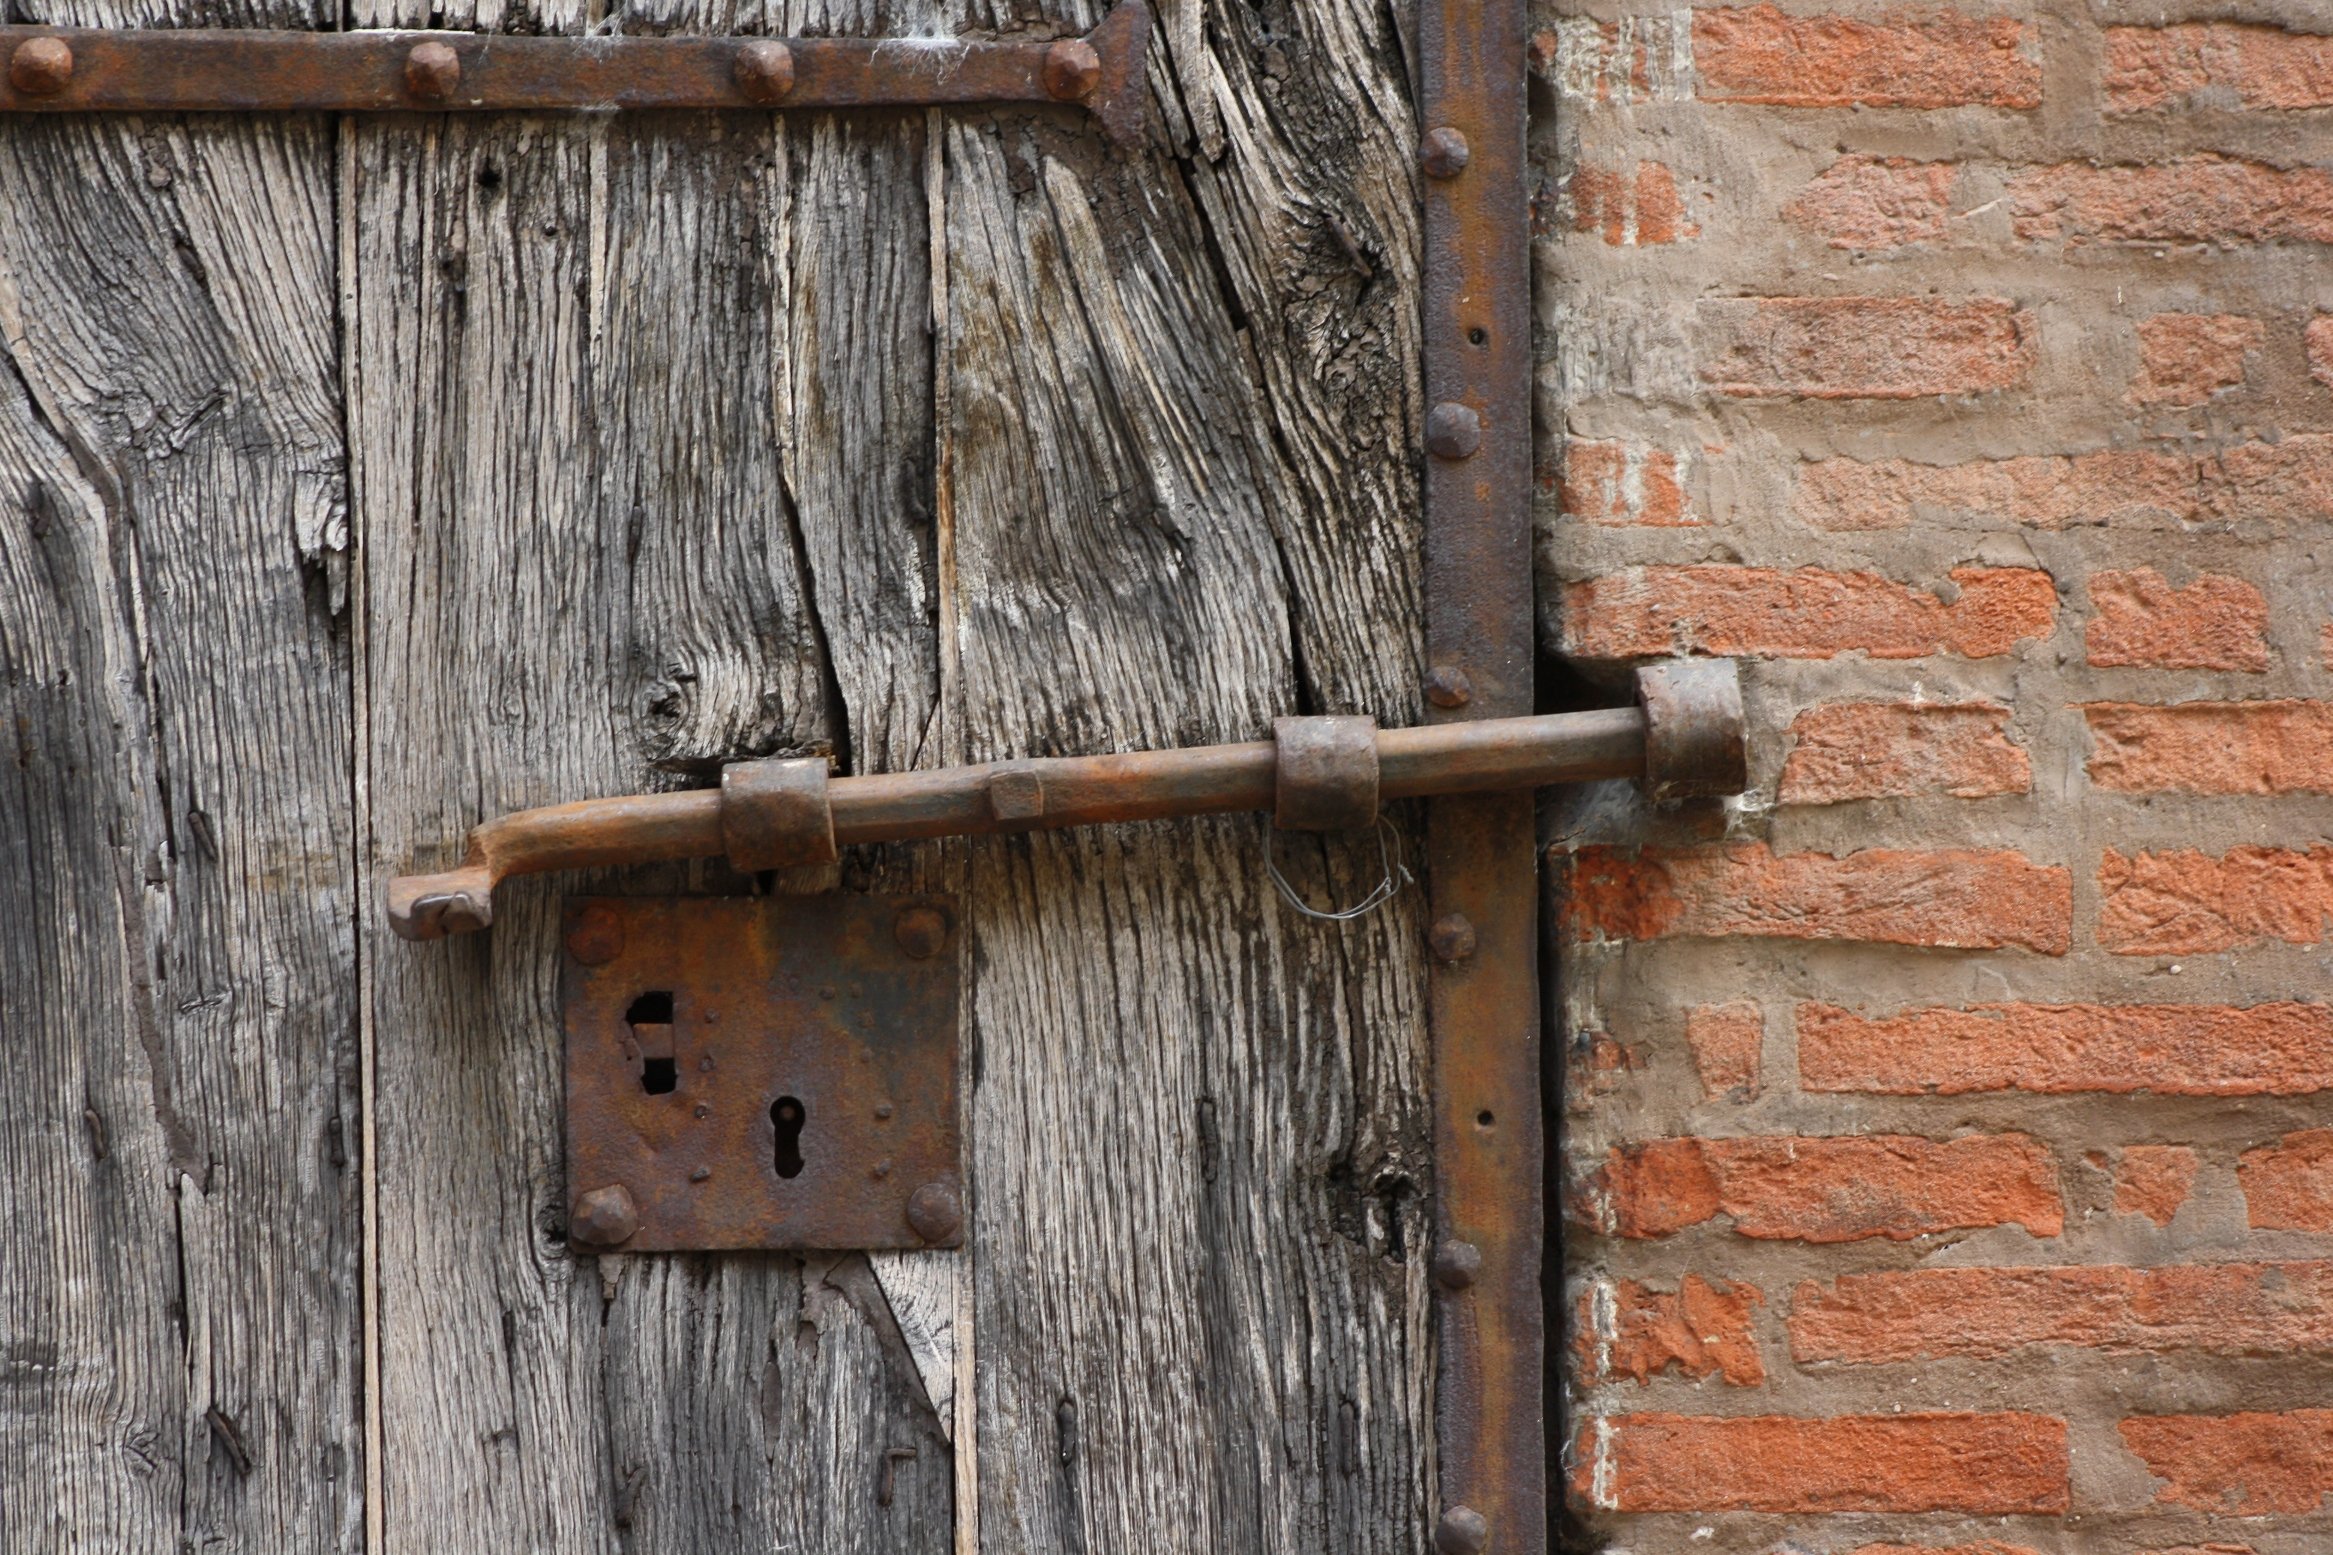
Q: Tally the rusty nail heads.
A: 14